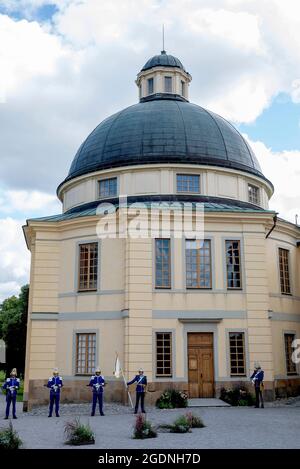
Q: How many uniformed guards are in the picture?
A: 5